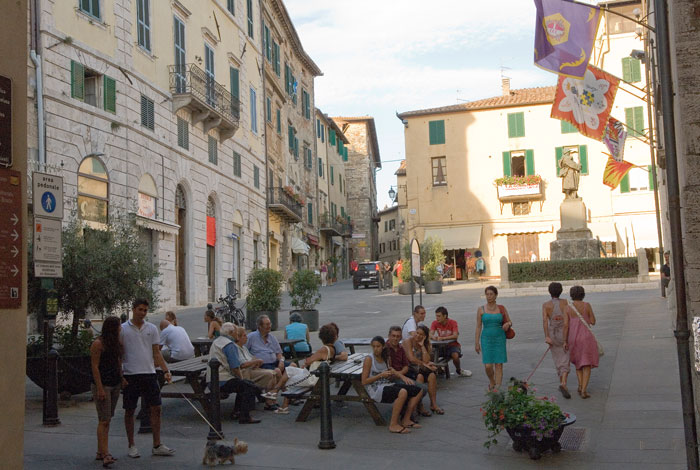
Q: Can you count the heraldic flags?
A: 4